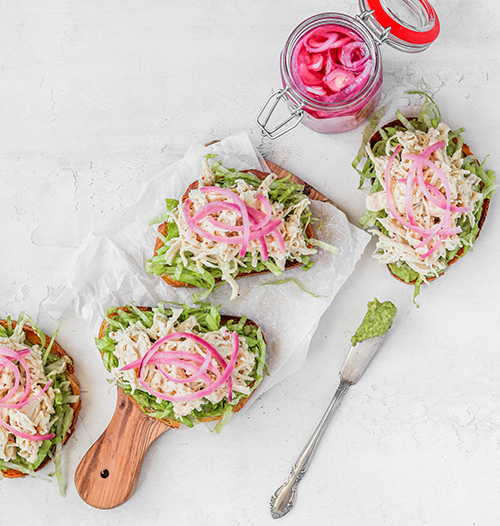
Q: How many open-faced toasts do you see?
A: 4